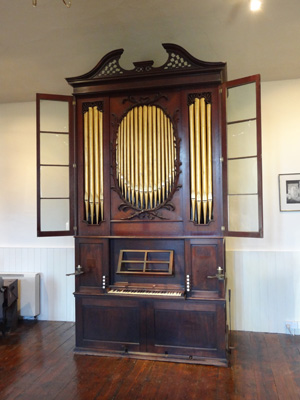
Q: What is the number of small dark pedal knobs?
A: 3